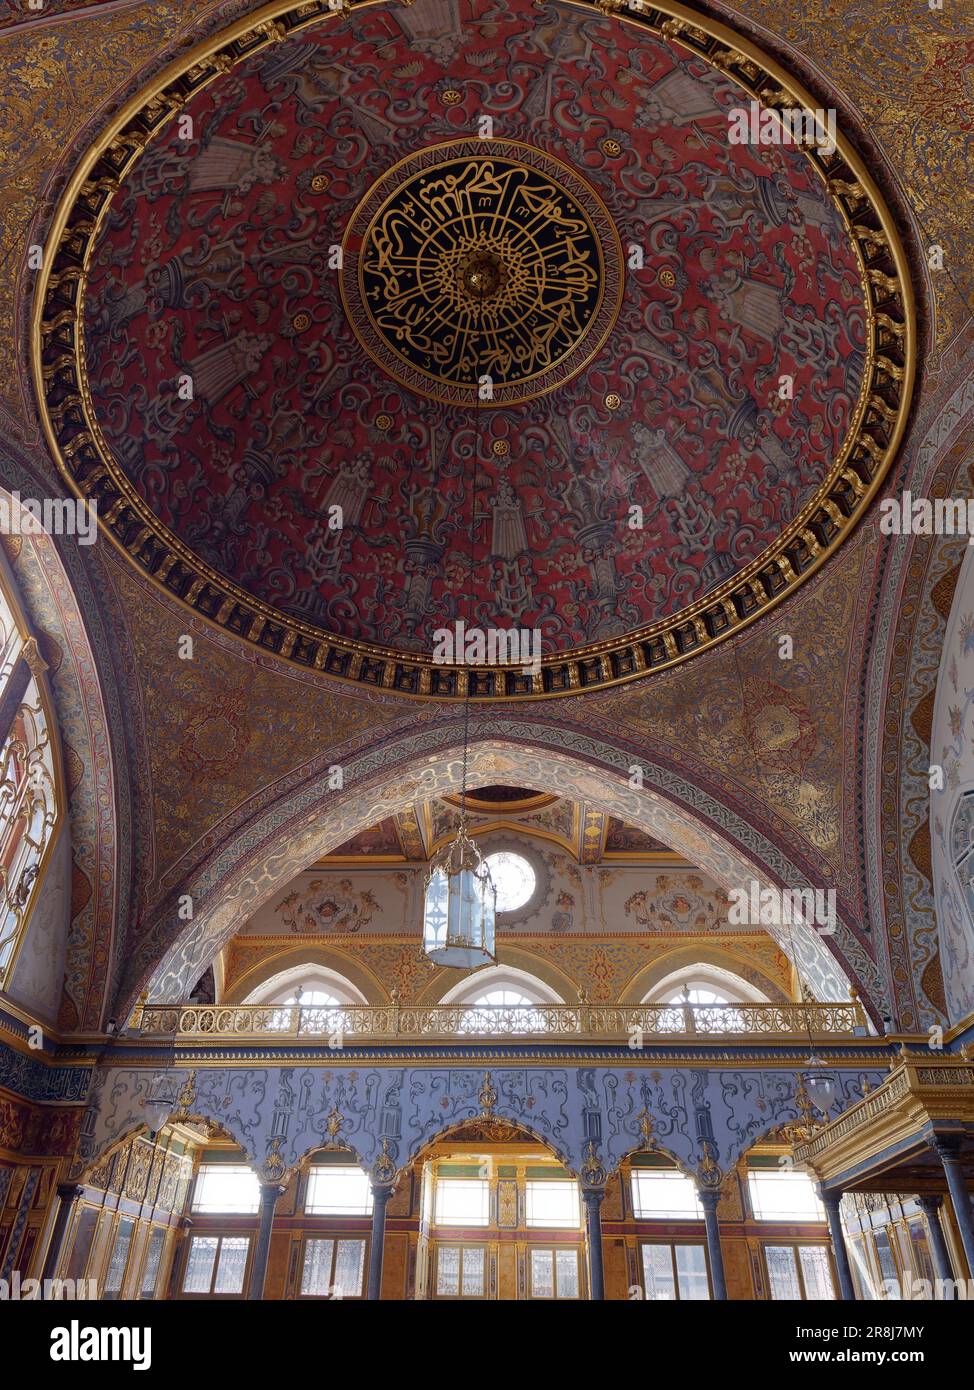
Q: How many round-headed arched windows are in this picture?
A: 3